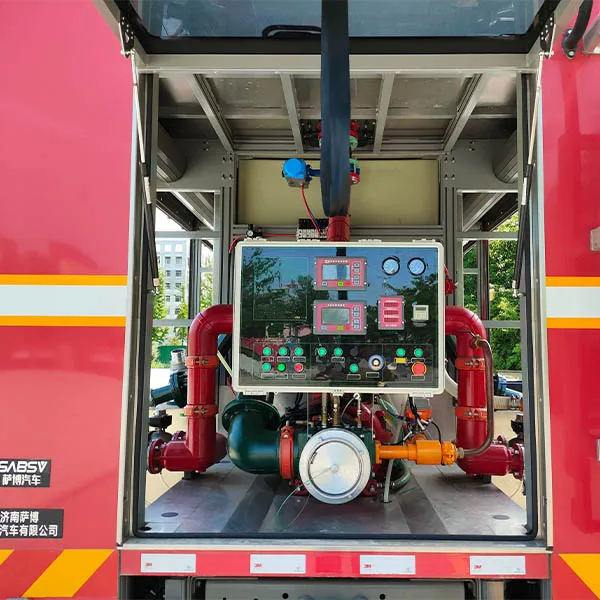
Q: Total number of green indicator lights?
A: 10